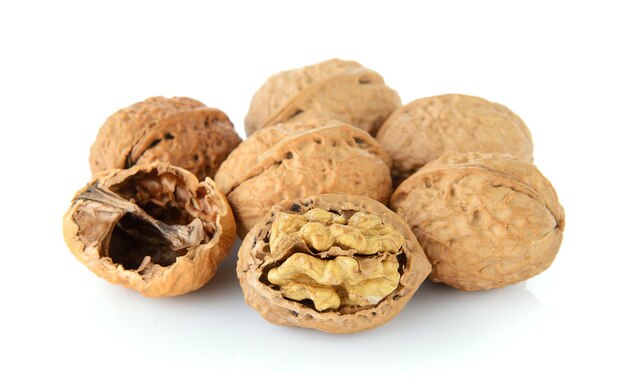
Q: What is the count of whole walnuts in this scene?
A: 5